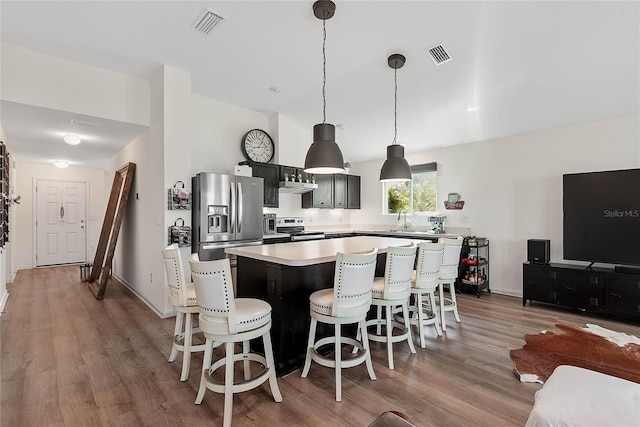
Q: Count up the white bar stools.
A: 6